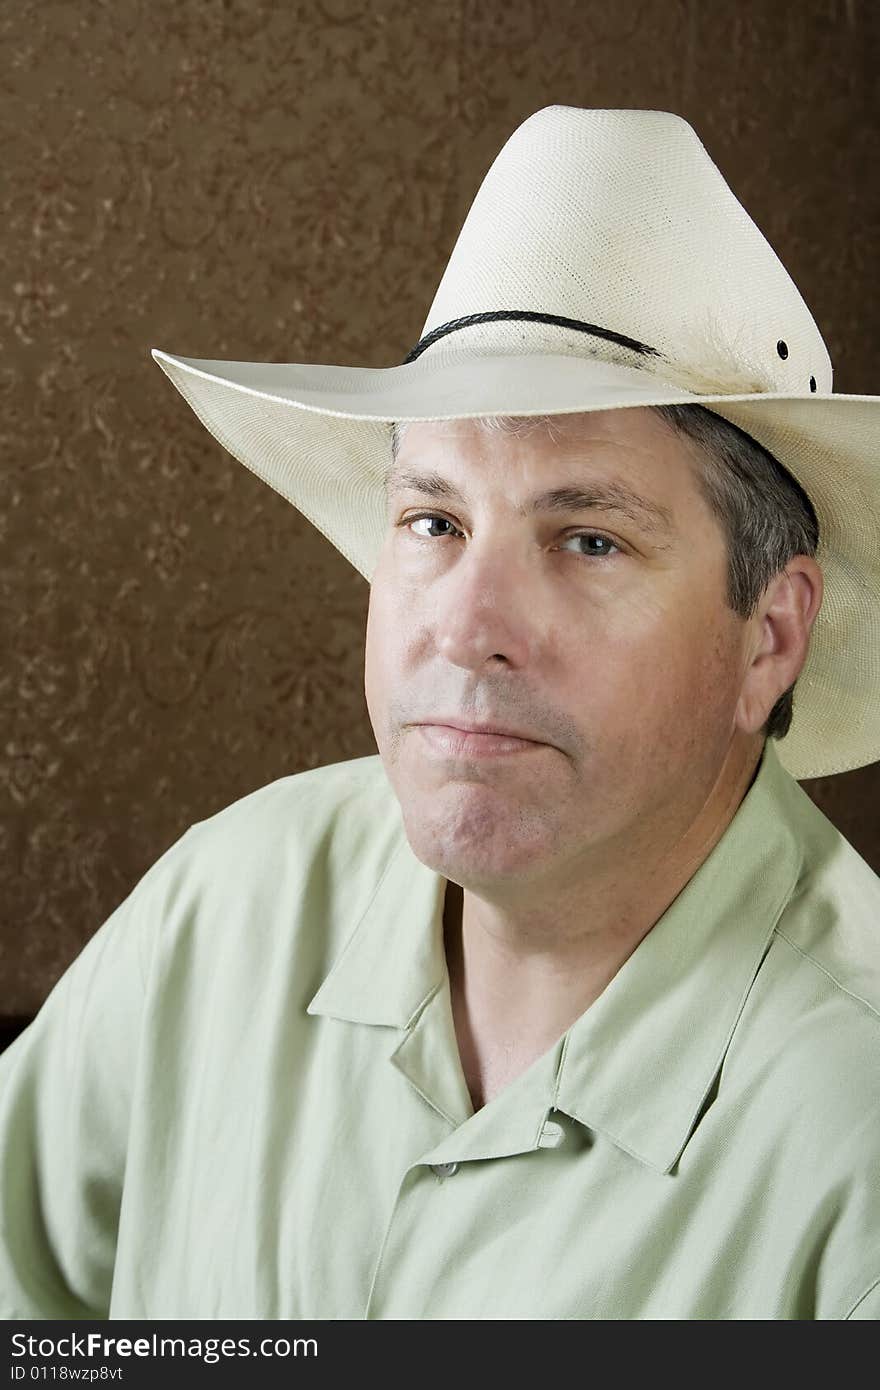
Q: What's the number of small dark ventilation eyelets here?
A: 2